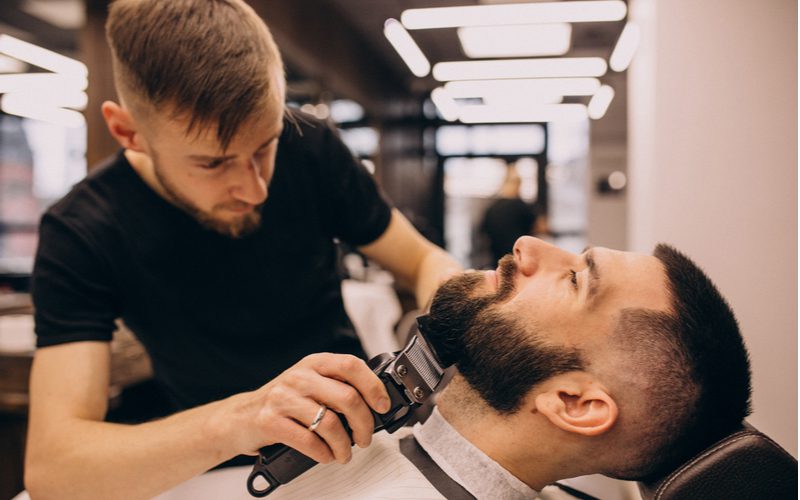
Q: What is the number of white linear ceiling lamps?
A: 12